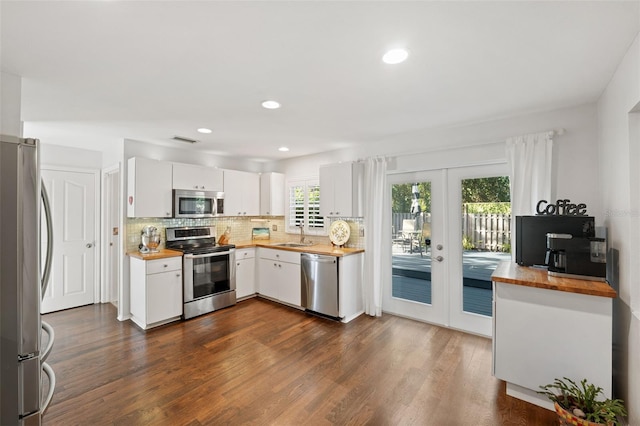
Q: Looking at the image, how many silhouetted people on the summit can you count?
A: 0